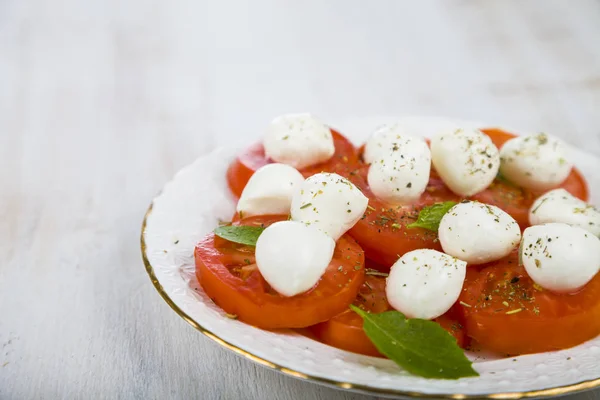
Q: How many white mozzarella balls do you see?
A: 12